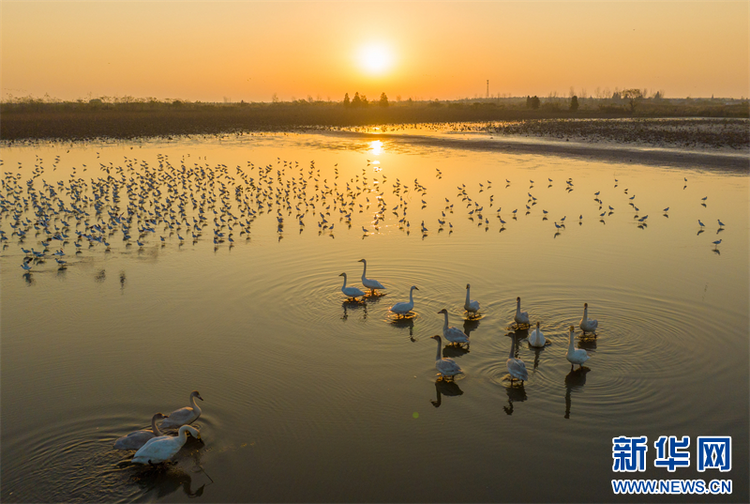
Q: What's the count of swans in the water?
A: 14